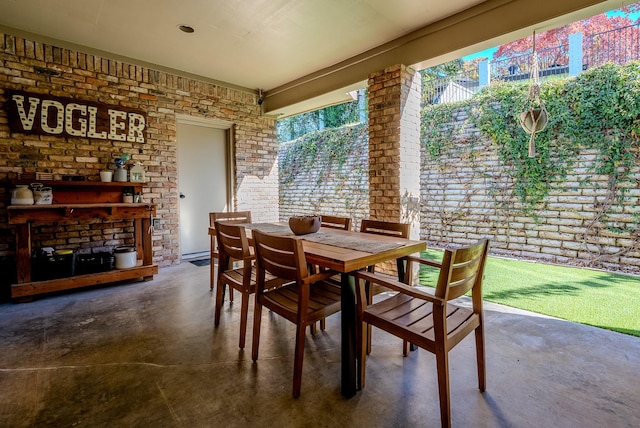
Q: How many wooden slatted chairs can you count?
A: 6